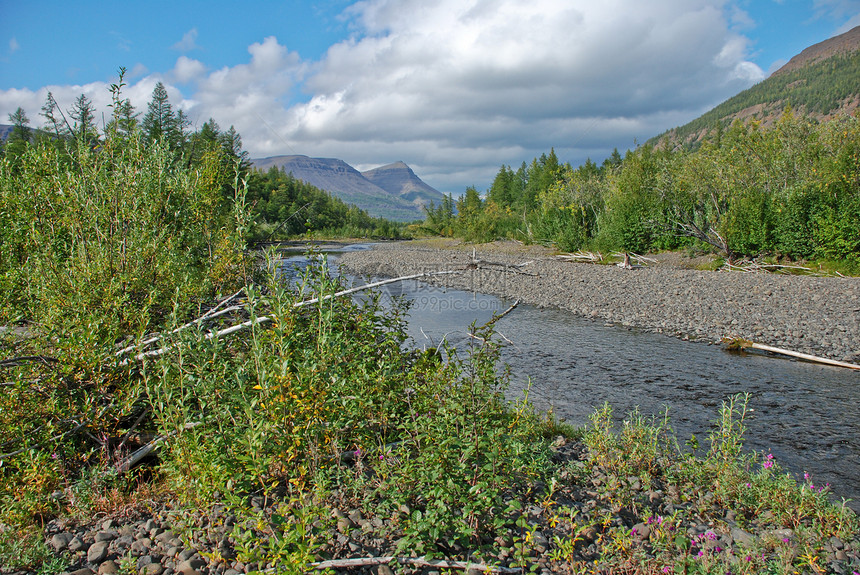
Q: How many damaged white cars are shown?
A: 0